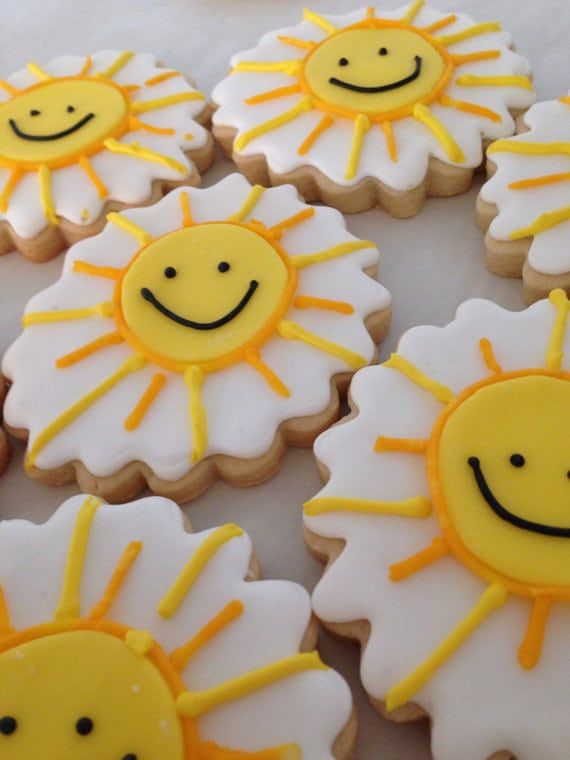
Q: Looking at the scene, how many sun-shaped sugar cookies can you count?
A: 6